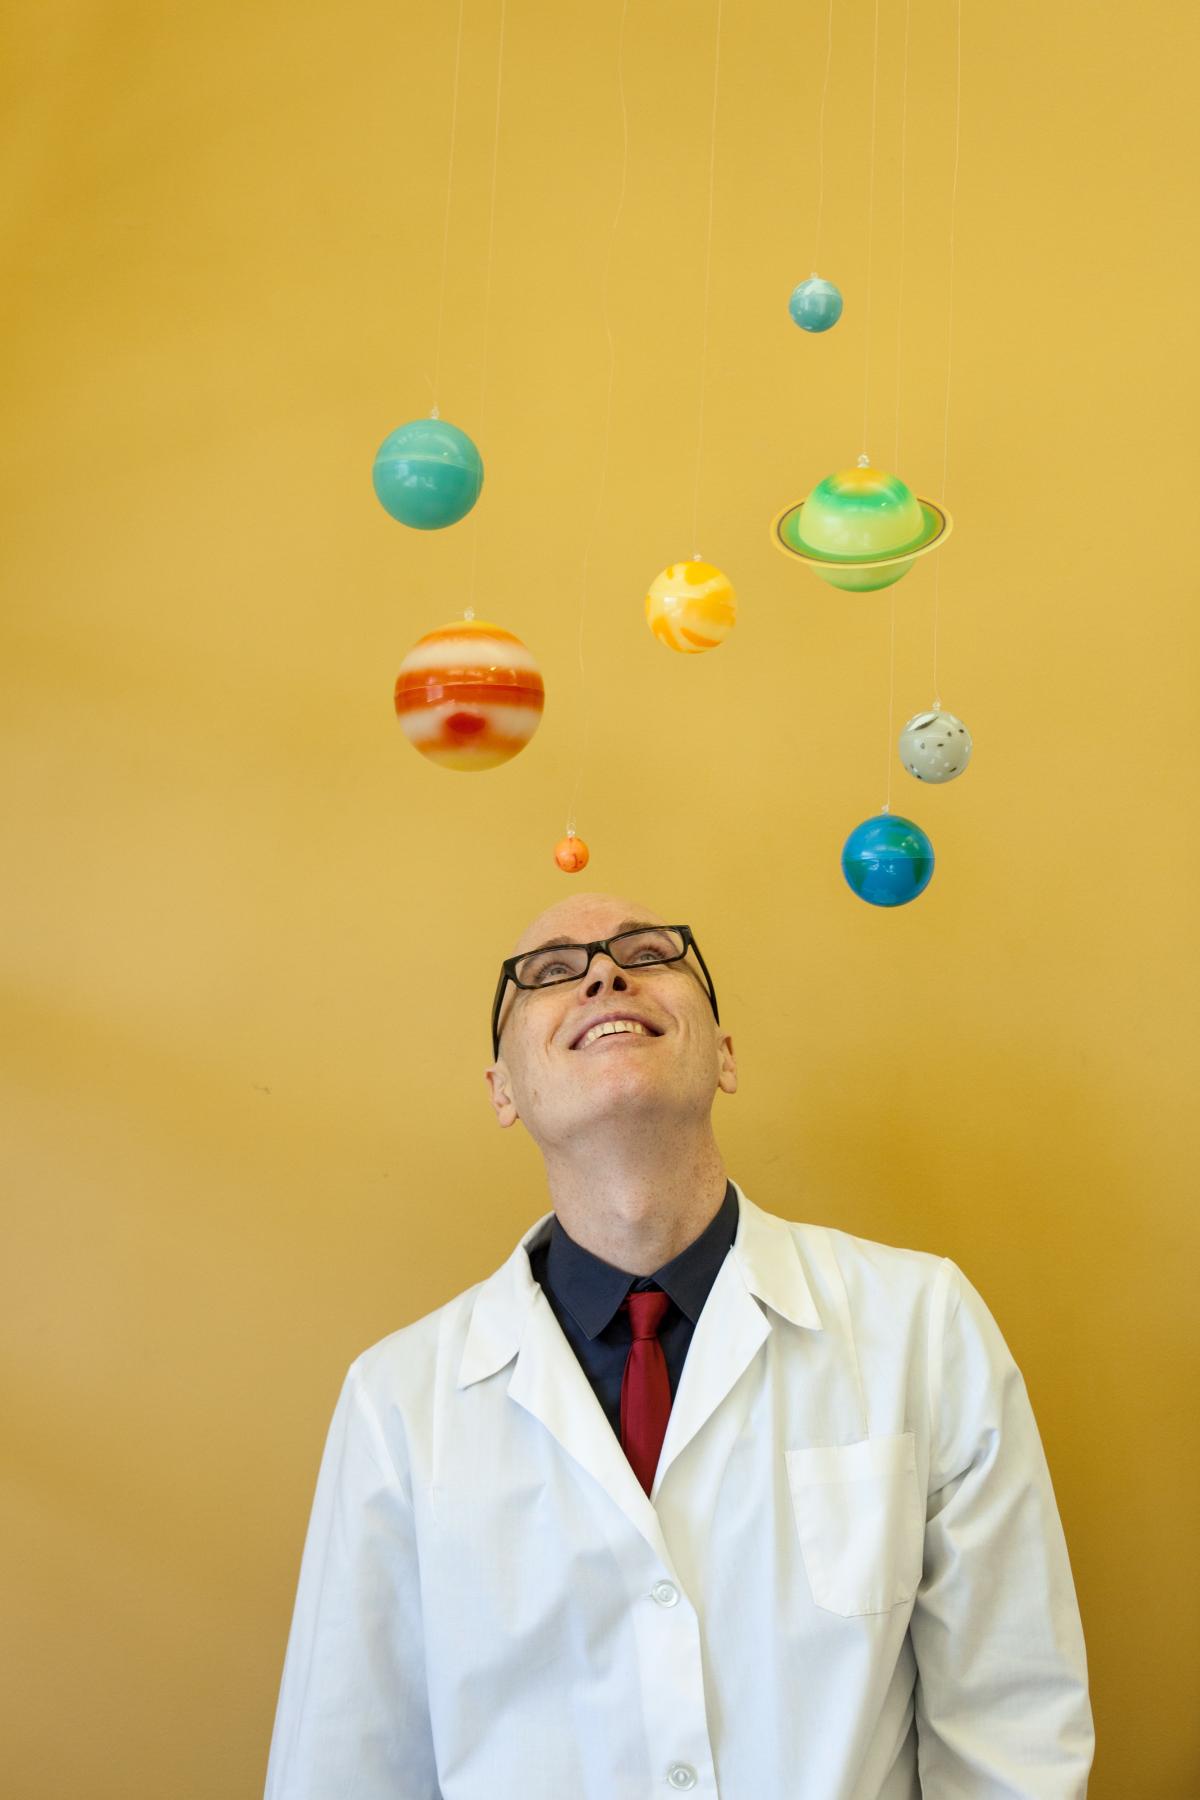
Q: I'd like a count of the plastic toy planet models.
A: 8